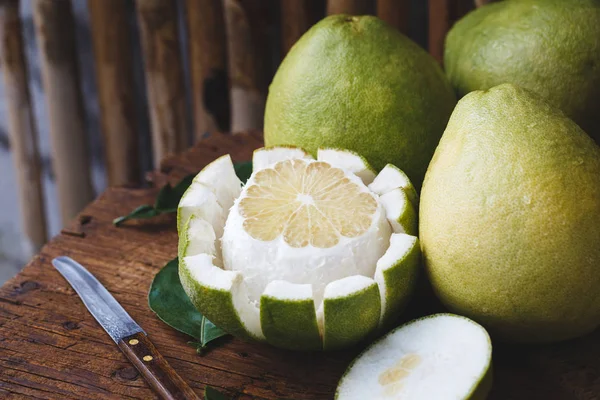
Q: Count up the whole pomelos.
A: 3